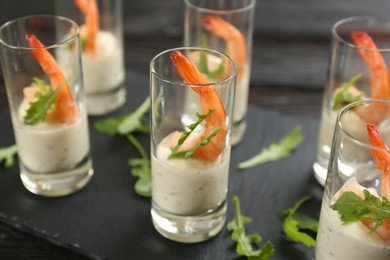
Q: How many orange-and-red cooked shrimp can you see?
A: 6